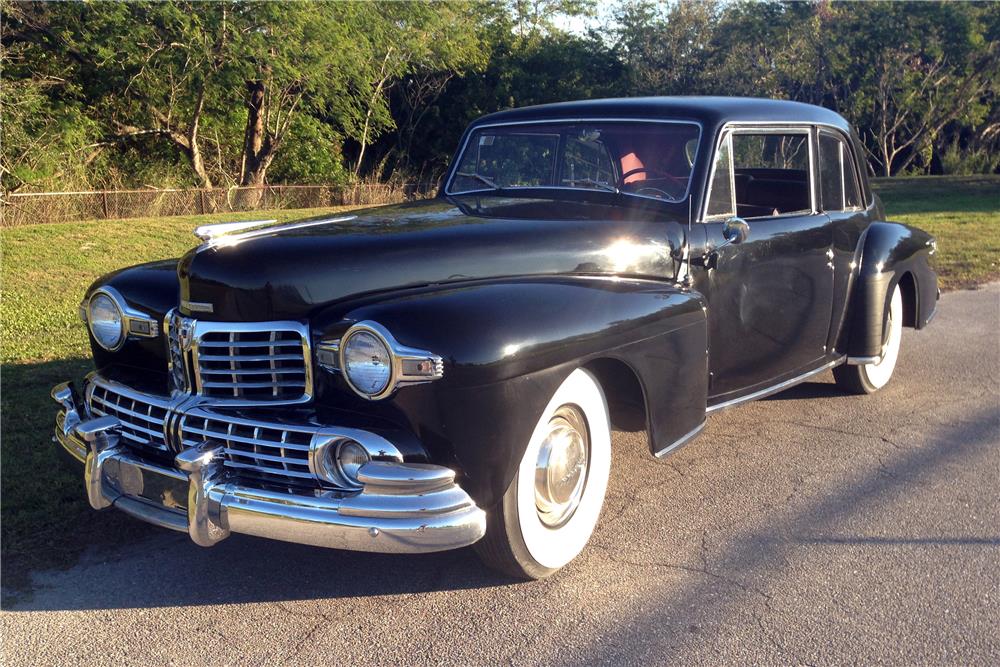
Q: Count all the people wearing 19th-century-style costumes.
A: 0